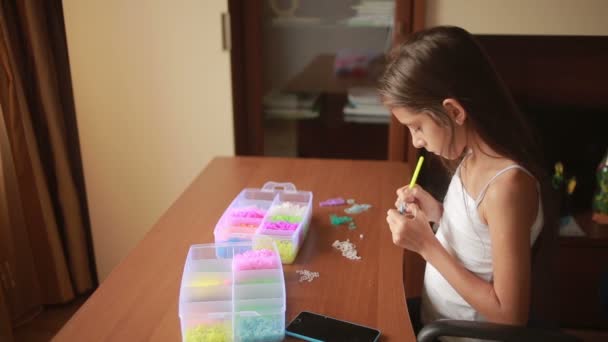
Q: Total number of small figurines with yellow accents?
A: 2